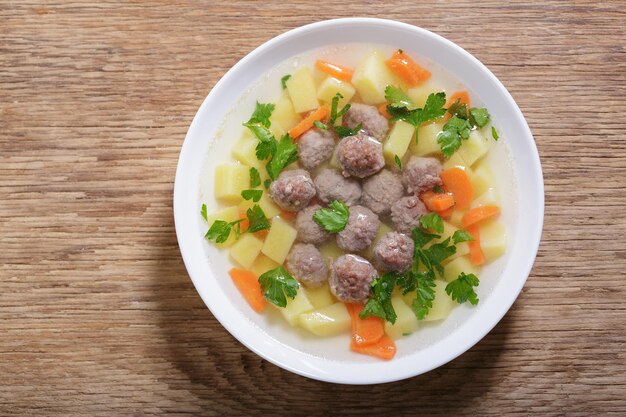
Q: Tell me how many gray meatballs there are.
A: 13